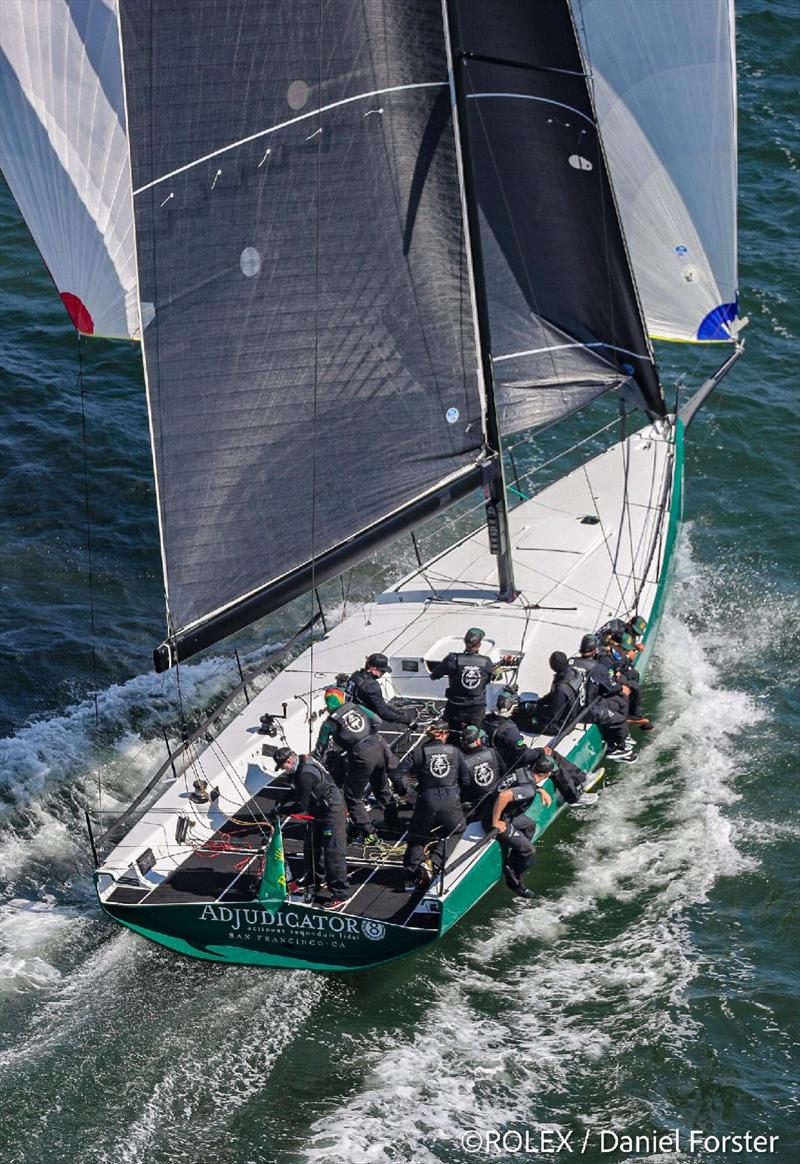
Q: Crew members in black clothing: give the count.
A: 12